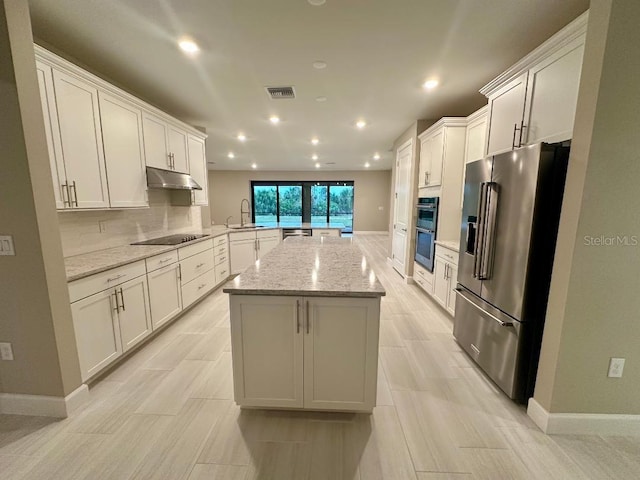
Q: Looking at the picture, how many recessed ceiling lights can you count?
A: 12